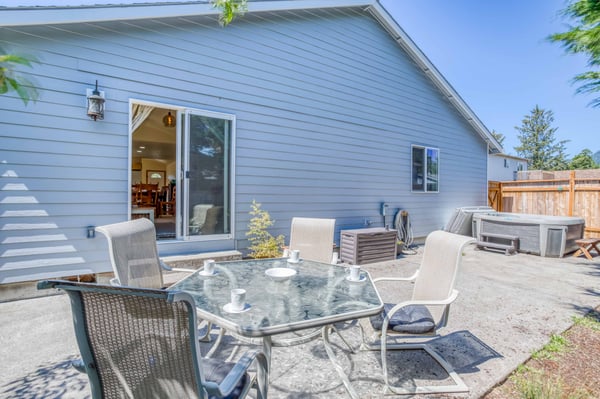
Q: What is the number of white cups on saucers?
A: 4